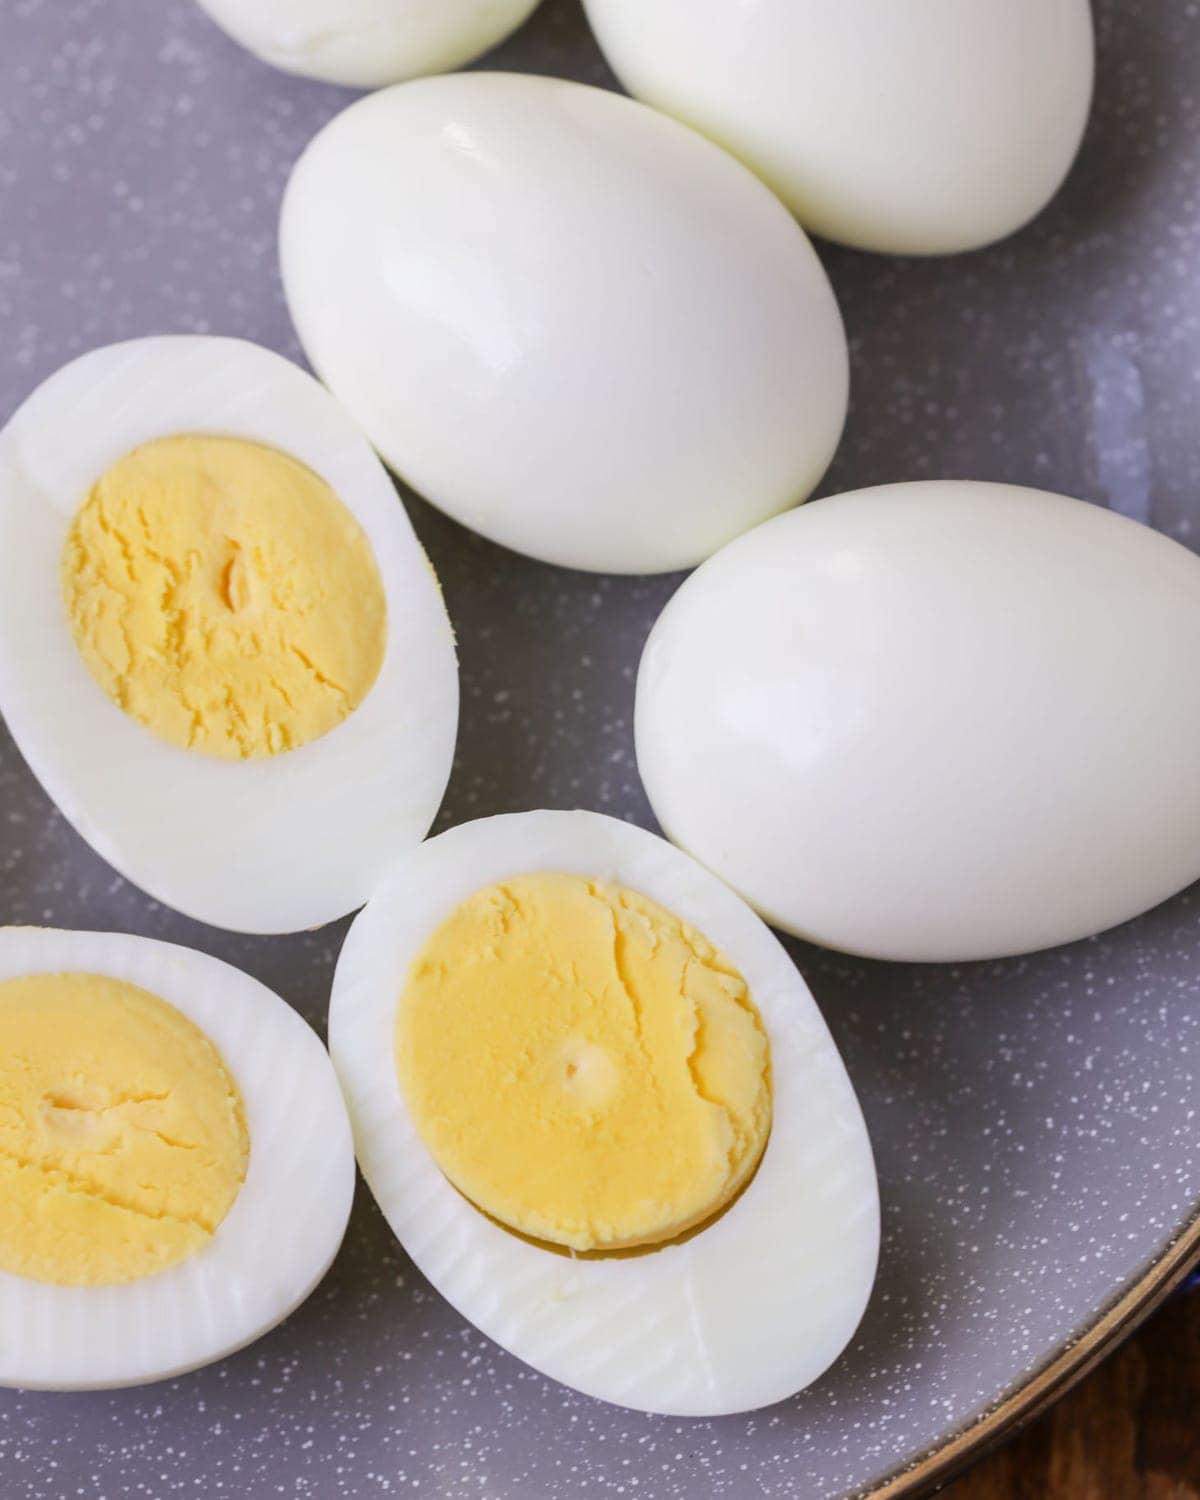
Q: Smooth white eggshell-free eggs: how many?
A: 4